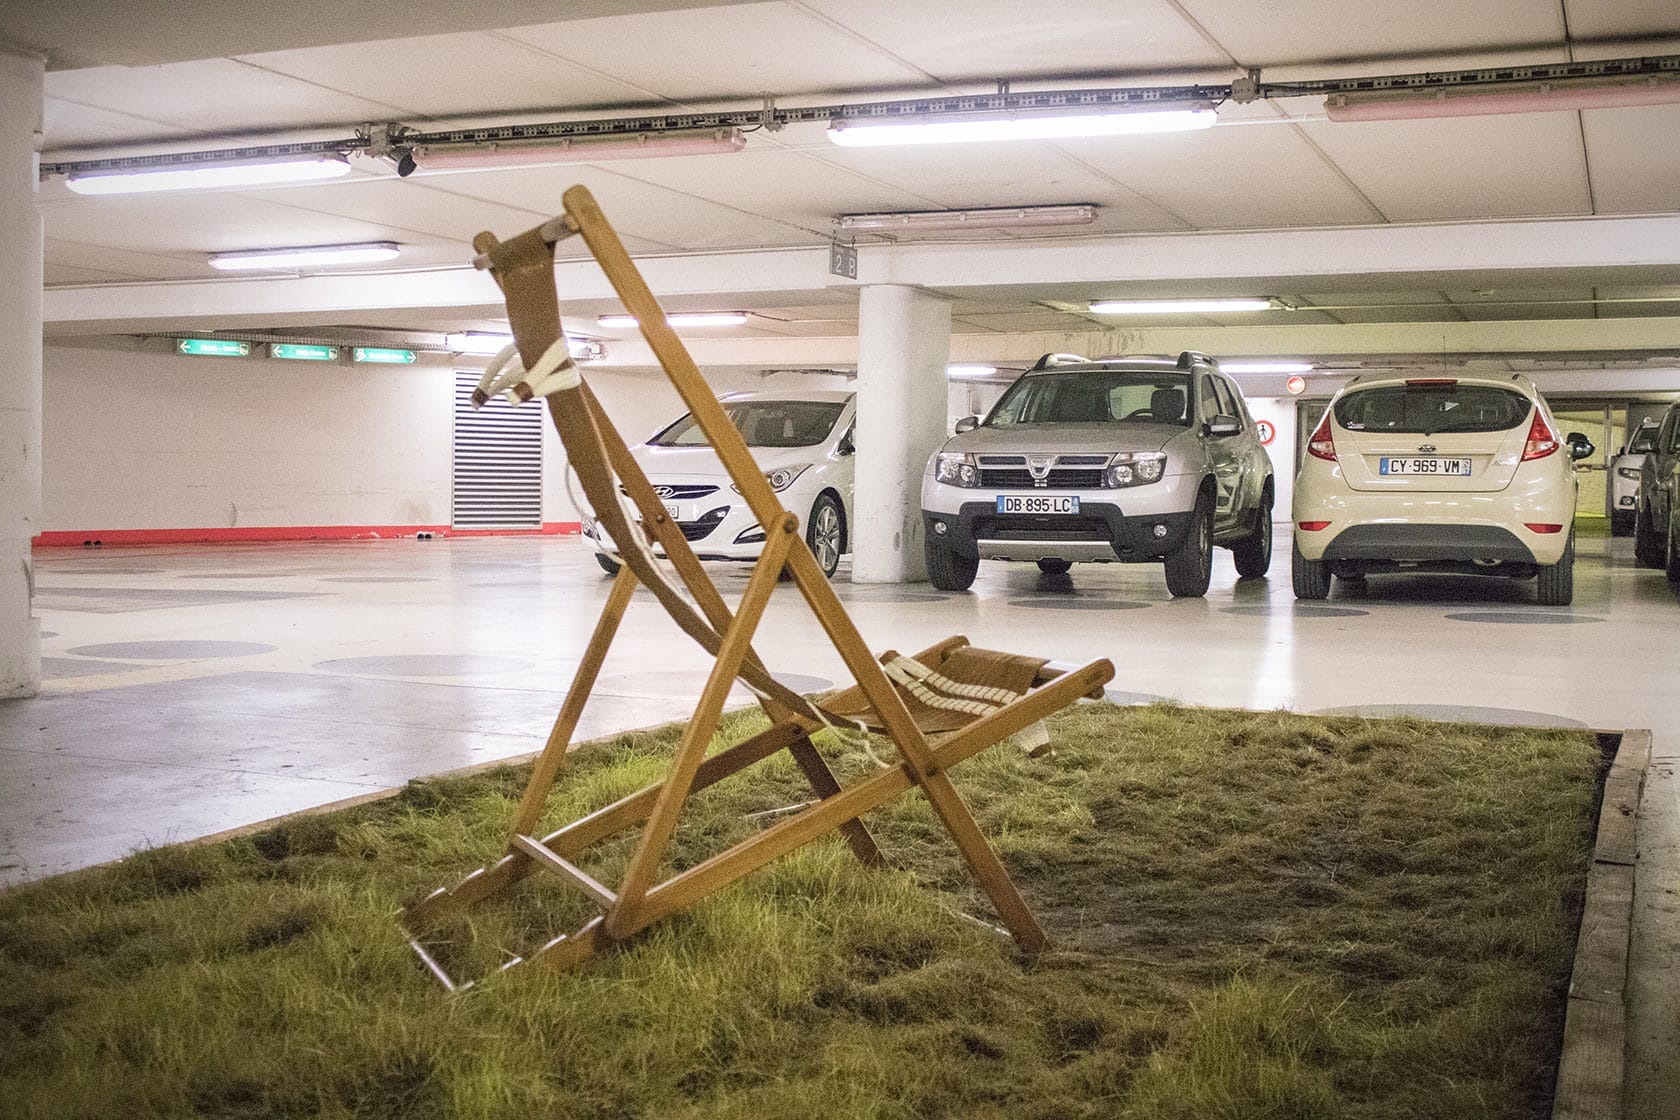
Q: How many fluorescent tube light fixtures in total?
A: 11